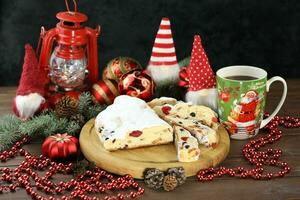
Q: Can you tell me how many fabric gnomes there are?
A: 3